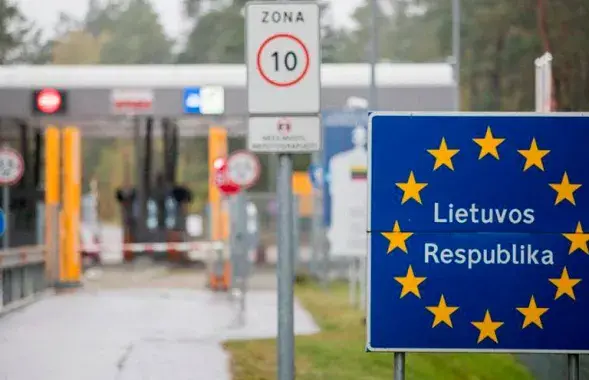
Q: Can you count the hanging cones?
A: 0